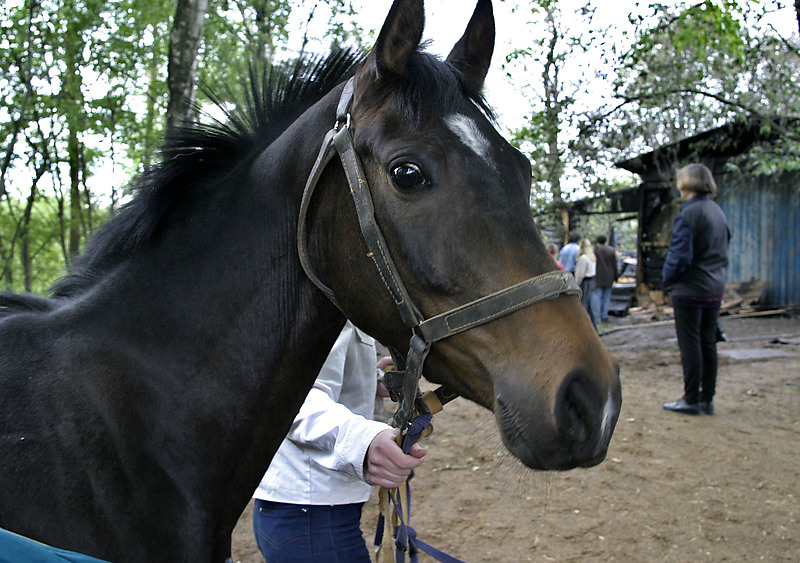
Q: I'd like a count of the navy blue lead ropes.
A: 1